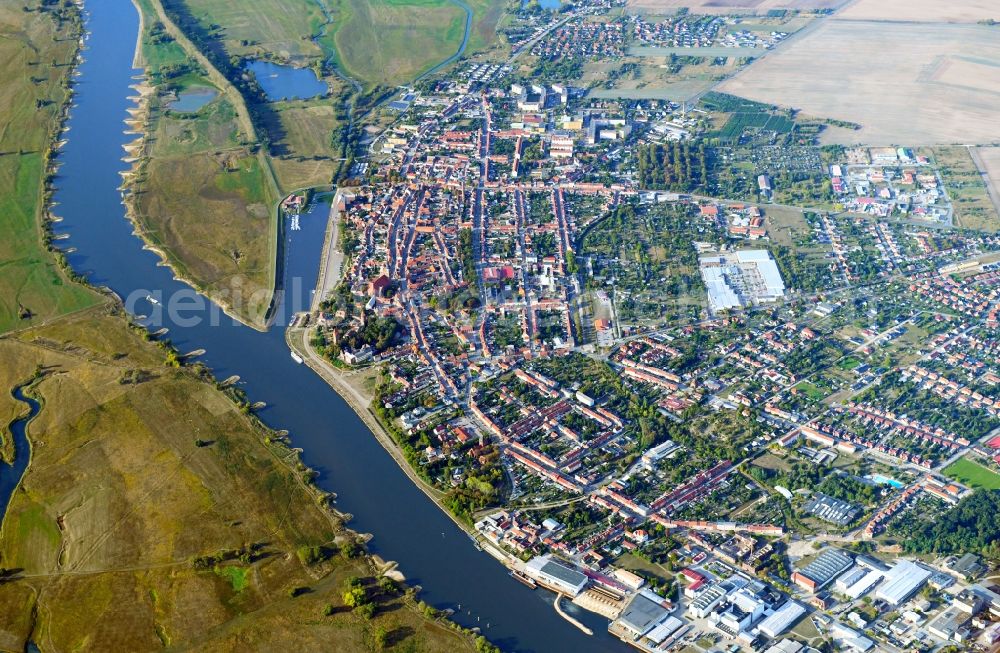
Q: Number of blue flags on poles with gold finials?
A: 0